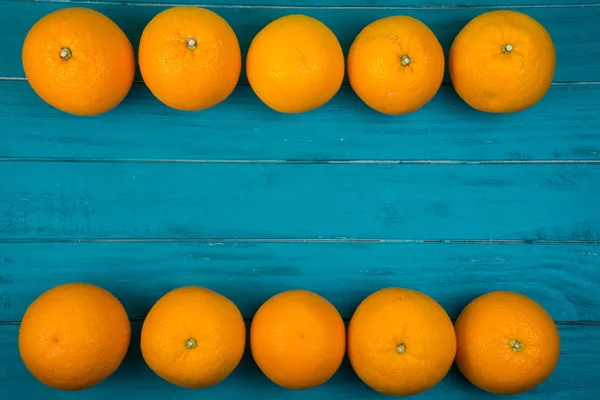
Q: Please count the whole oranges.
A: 10